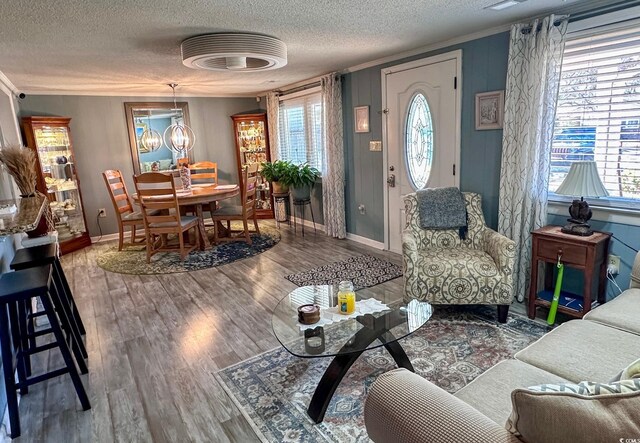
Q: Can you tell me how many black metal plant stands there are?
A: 2